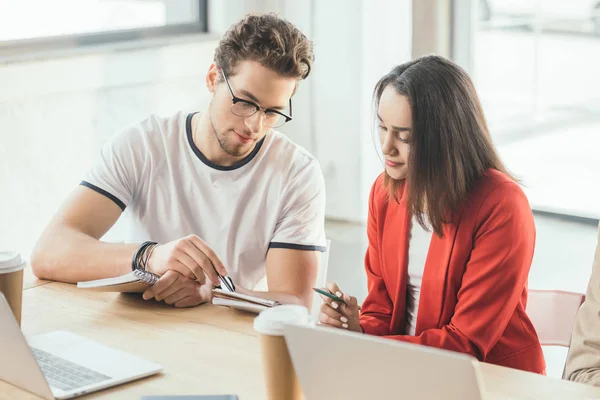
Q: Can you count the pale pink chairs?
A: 1